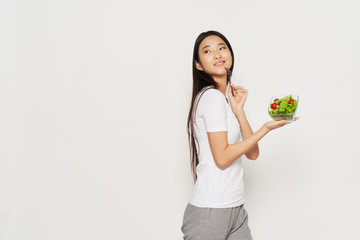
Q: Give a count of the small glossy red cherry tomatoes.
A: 3